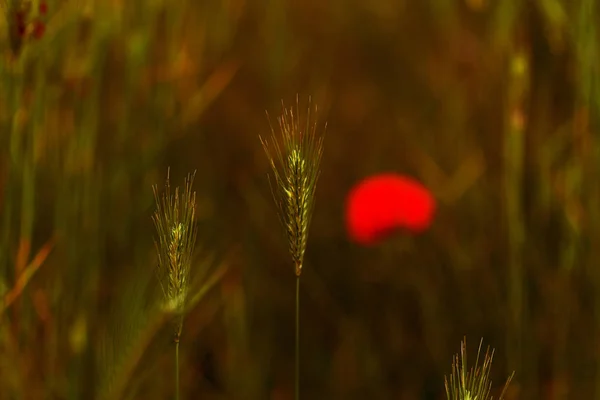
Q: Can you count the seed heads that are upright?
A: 3